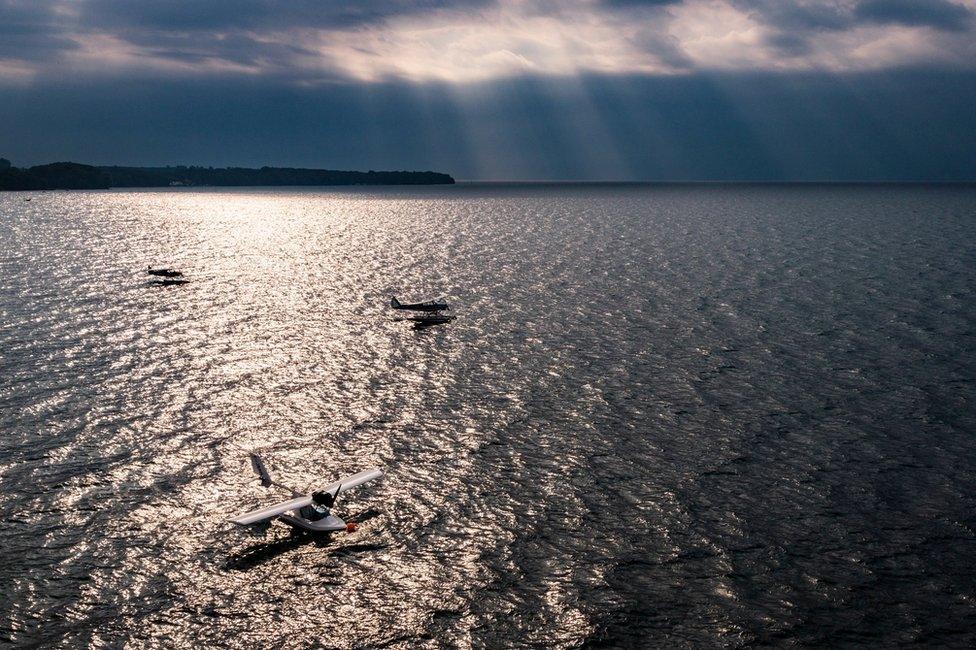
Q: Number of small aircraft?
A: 3